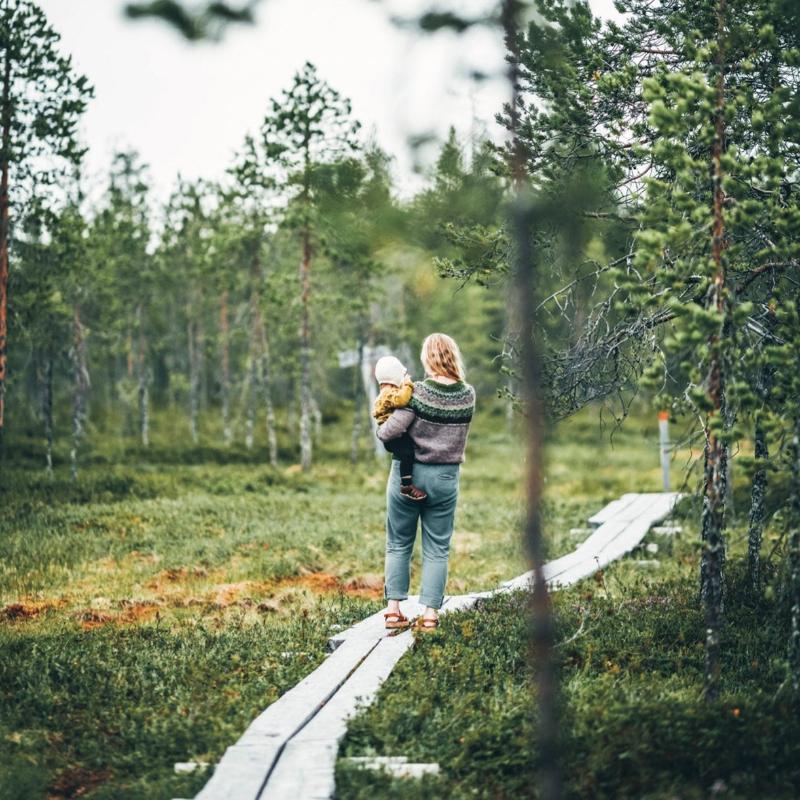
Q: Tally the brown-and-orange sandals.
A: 2